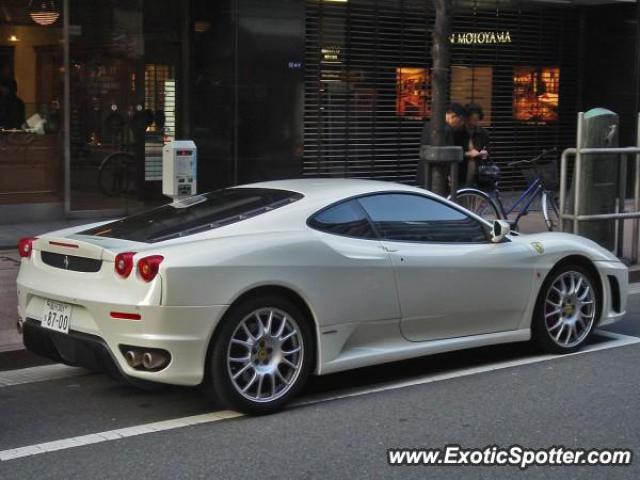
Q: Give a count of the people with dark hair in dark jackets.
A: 2